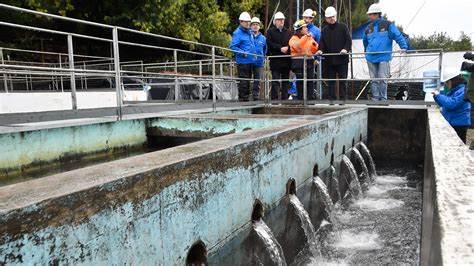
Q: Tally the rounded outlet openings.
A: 8